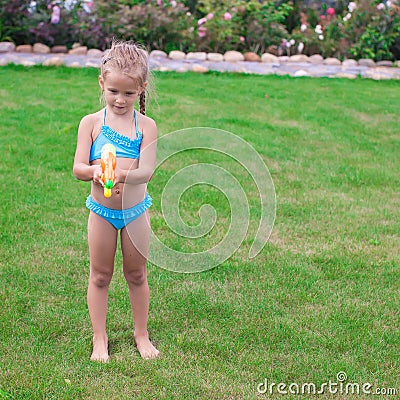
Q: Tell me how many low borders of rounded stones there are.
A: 1